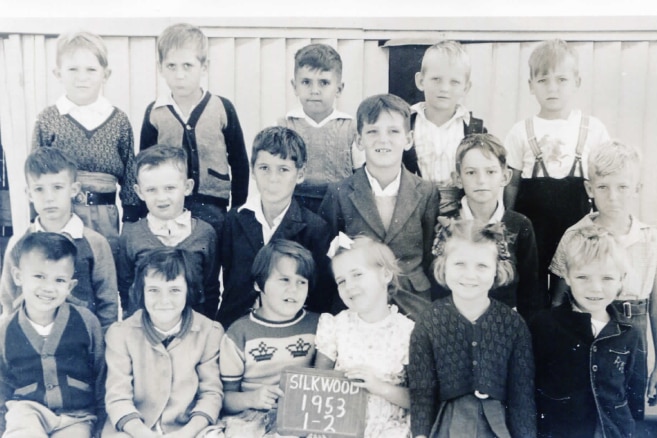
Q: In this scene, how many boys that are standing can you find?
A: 11